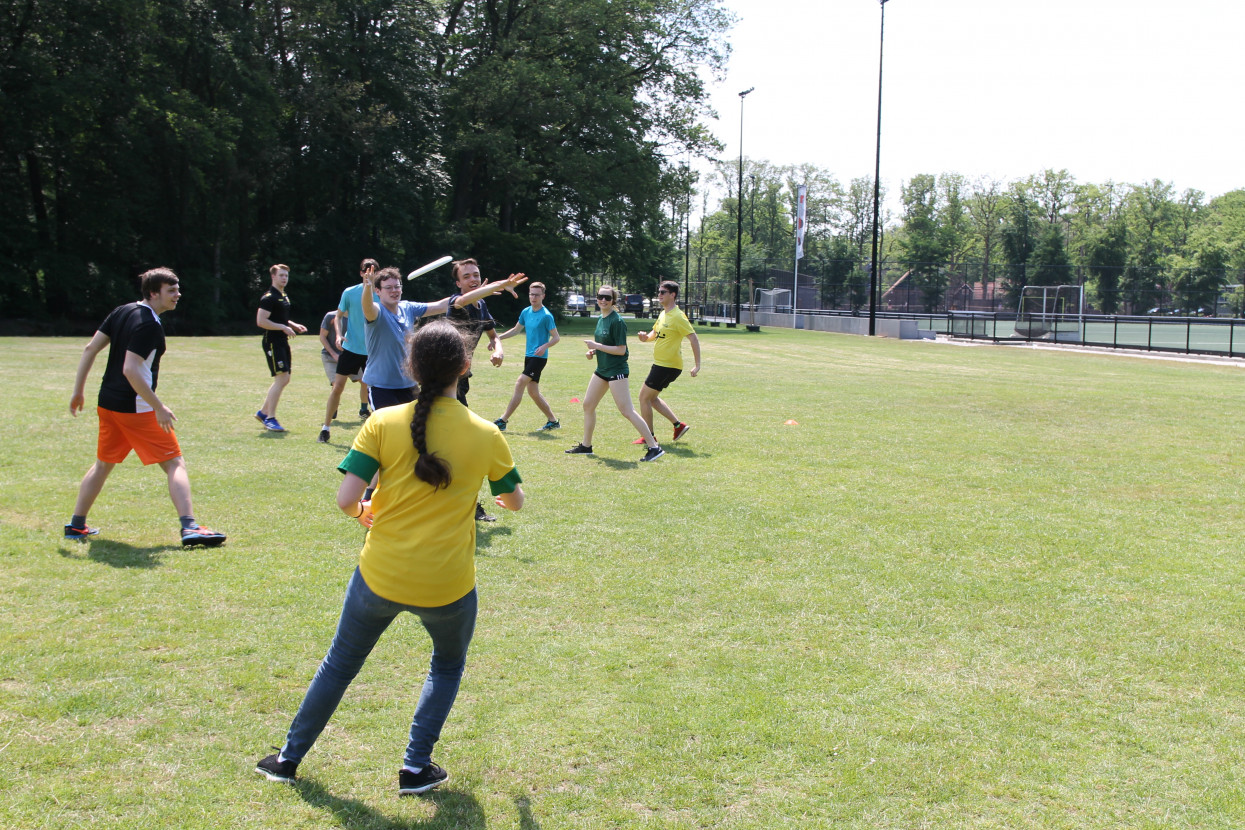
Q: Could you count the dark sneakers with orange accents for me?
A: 2